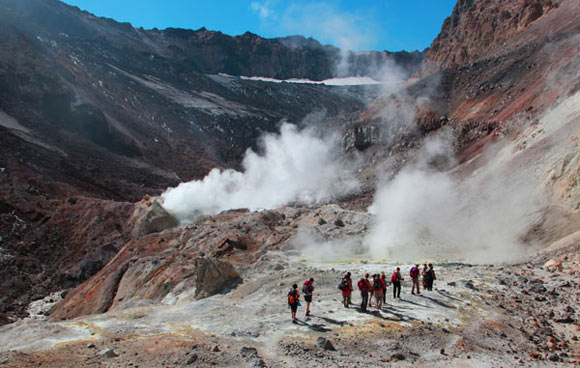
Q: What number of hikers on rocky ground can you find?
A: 12